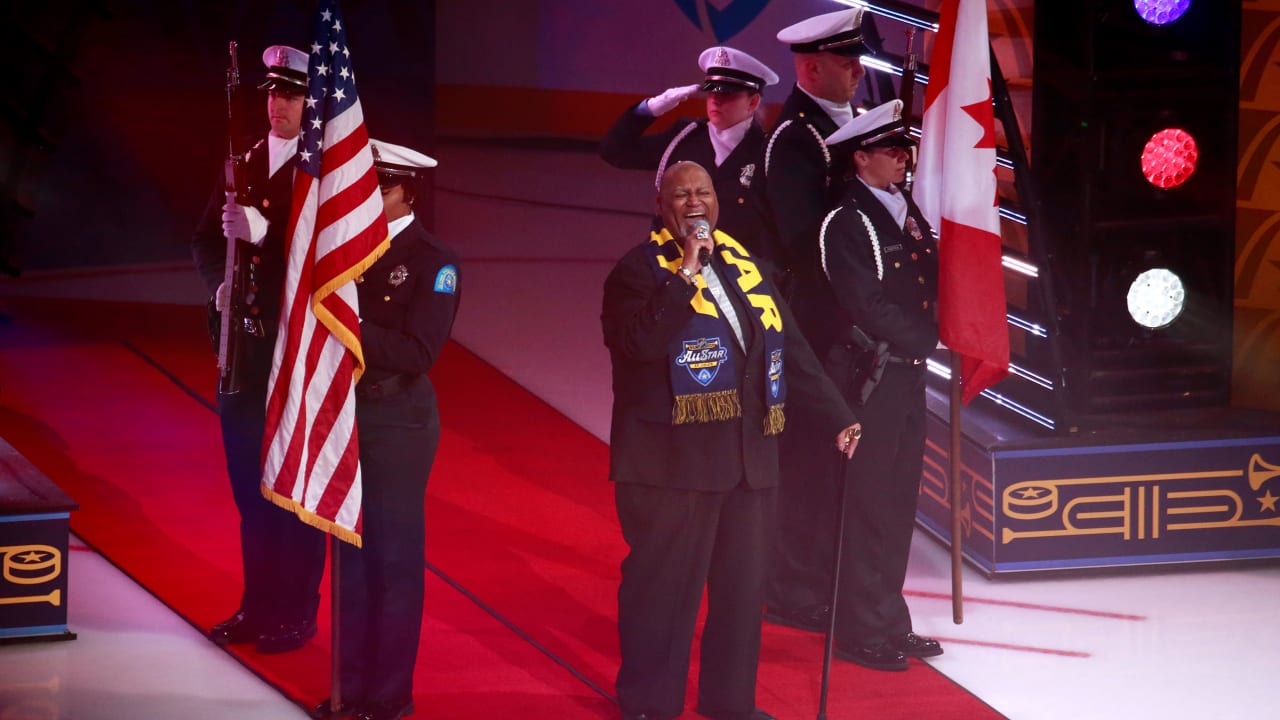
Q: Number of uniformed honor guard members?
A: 5